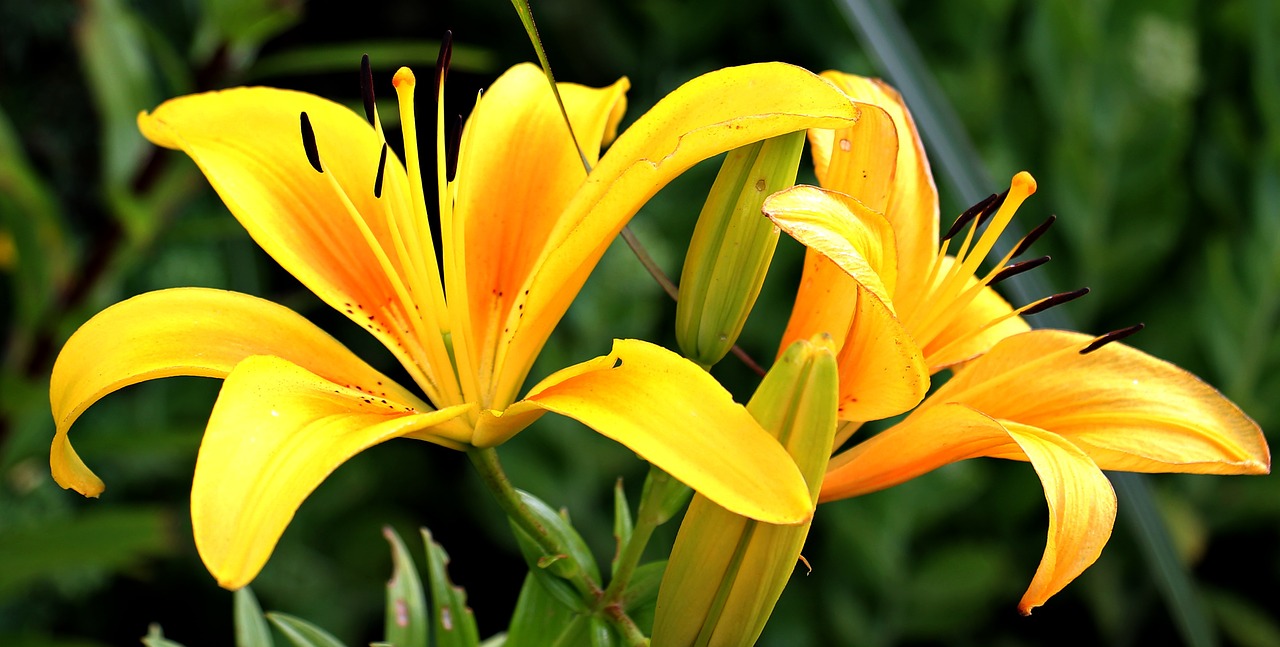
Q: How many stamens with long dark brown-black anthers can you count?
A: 11